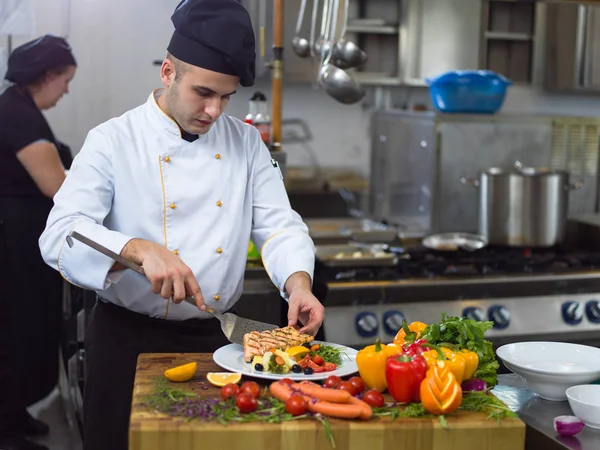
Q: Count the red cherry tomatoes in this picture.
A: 9